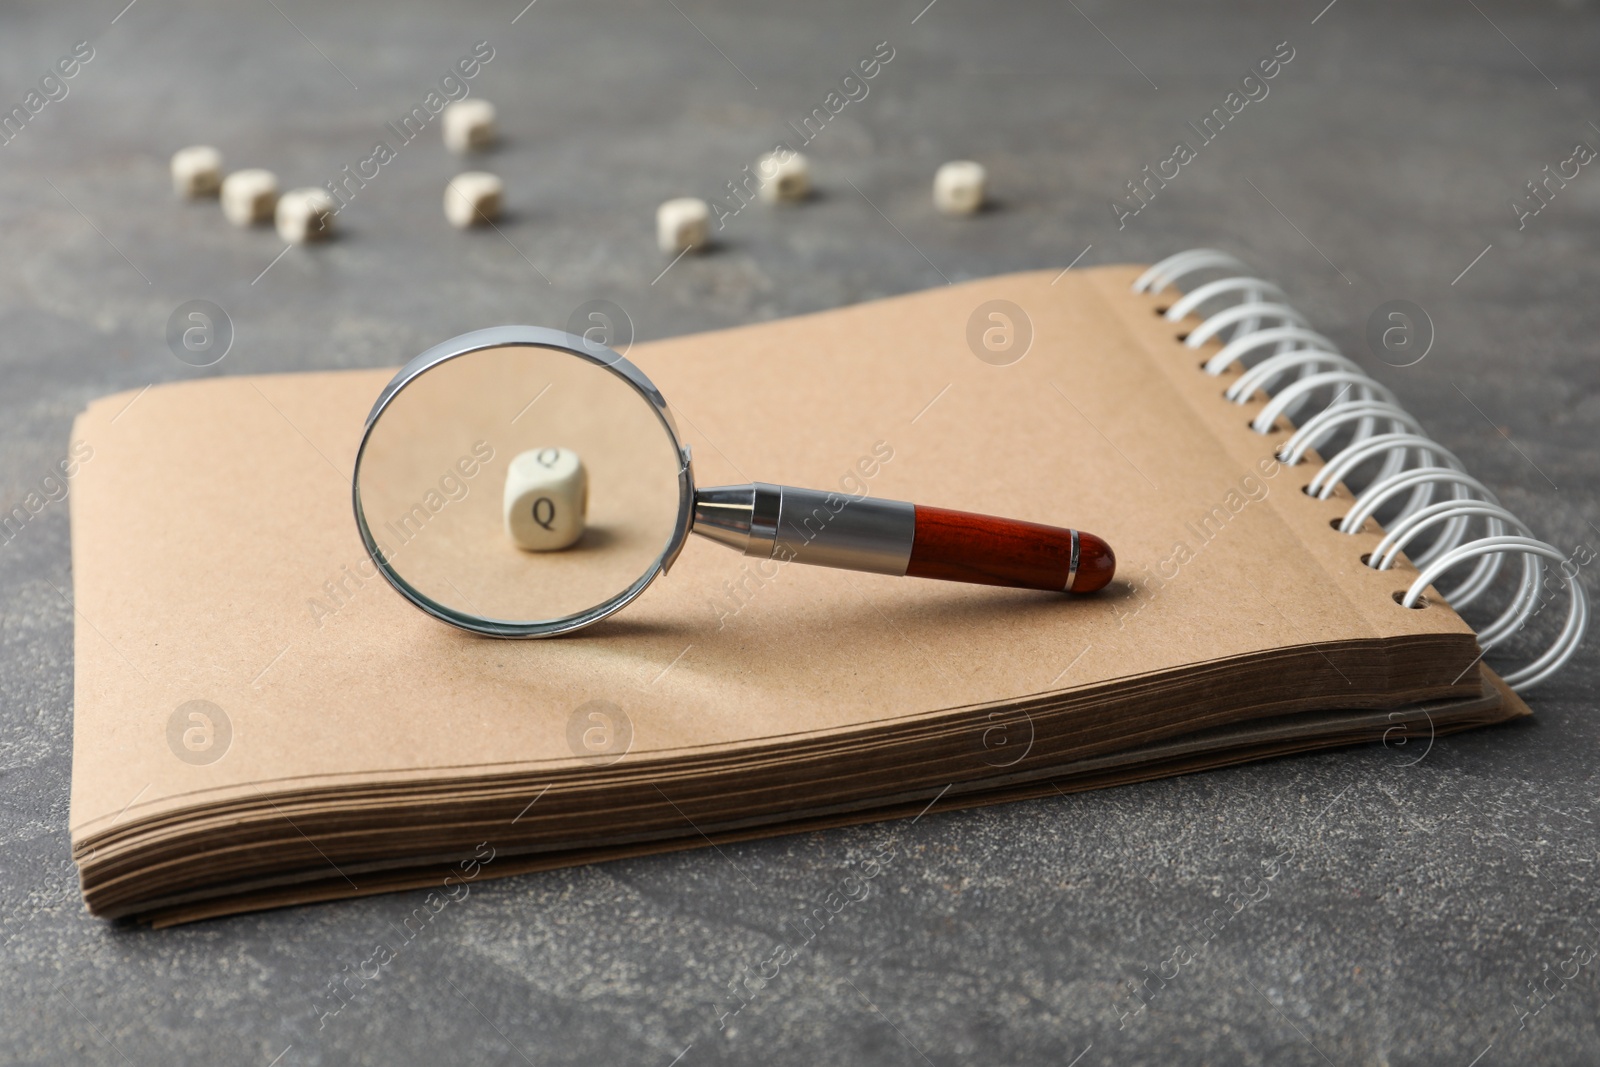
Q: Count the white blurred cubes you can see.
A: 8